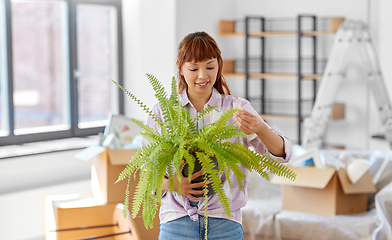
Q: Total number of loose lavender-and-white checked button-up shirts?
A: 1